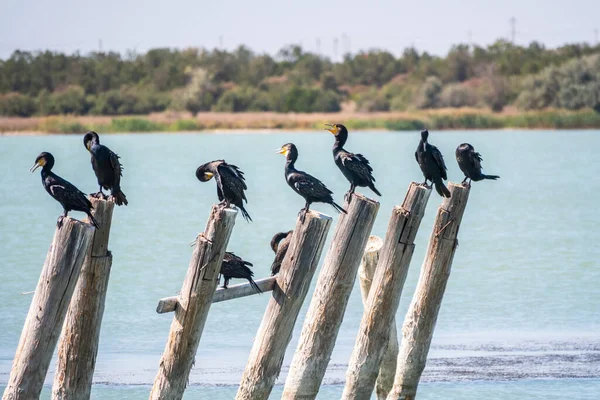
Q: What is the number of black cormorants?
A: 9